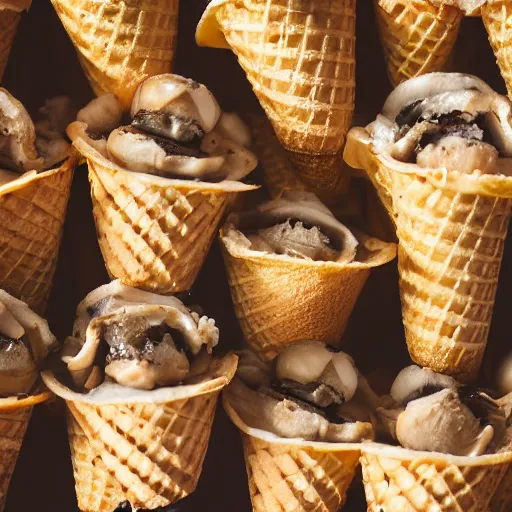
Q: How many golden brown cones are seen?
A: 13